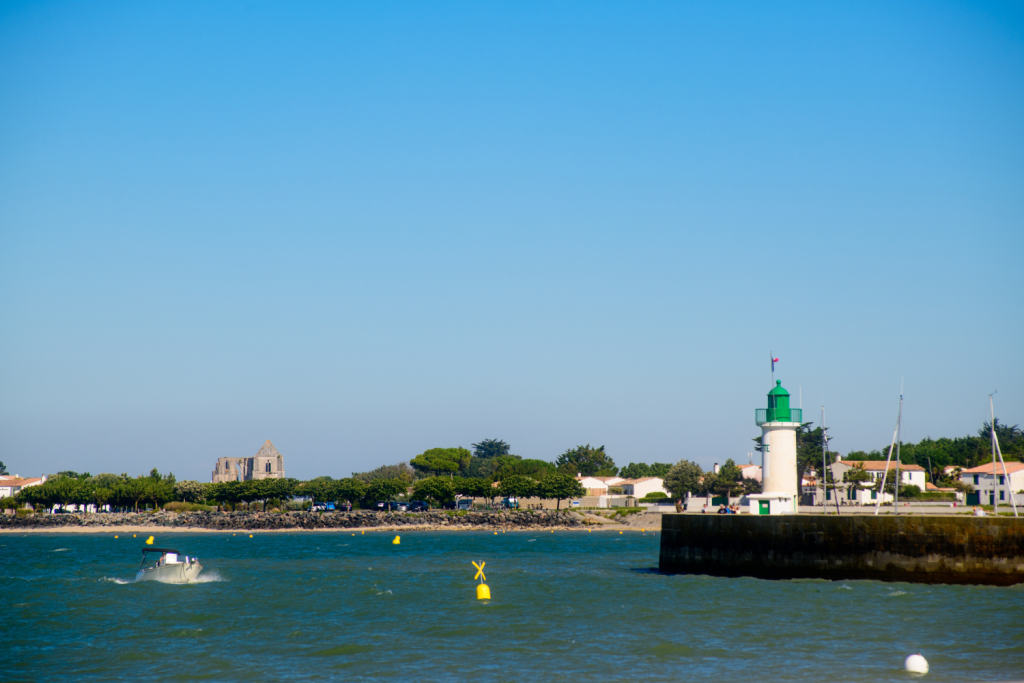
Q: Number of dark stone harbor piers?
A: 1